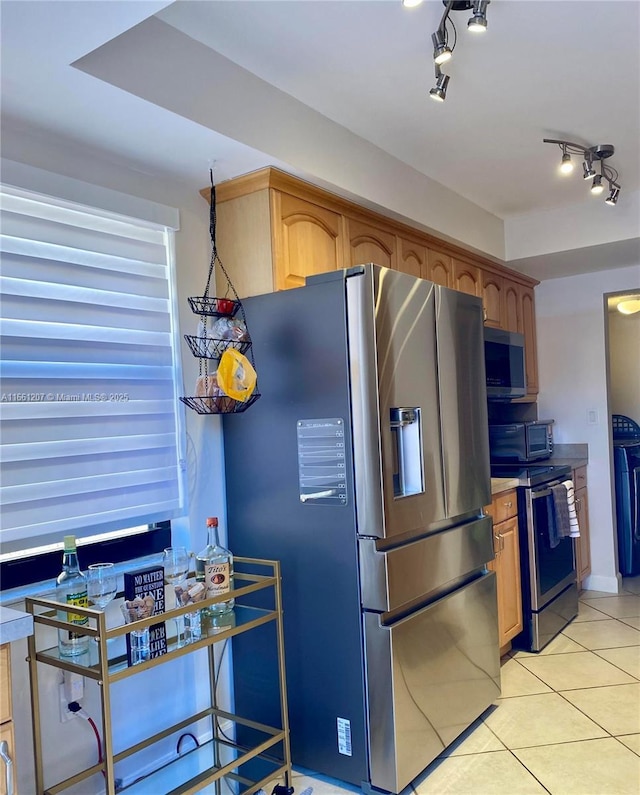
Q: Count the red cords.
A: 1